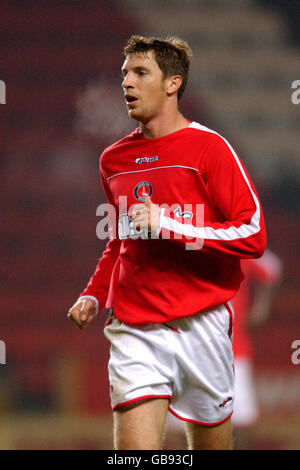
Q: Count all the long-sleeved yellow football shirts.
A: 0